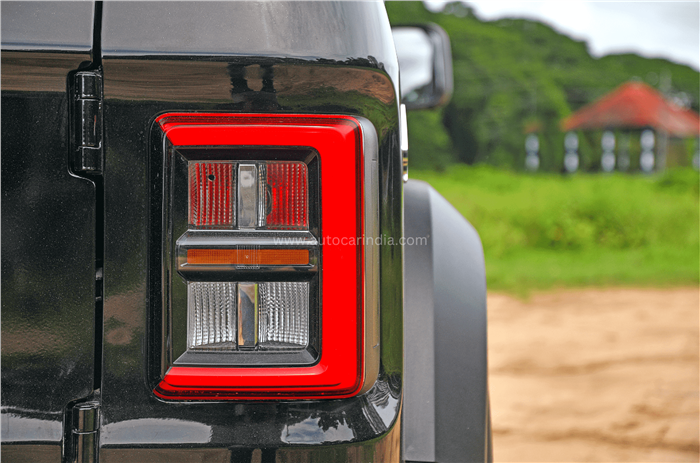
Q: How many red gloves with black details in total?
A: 0